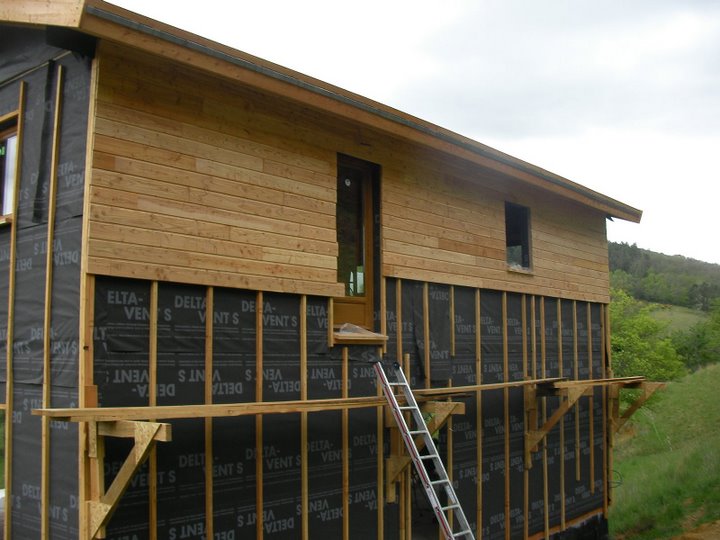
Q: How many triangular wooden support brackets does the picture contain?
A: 4